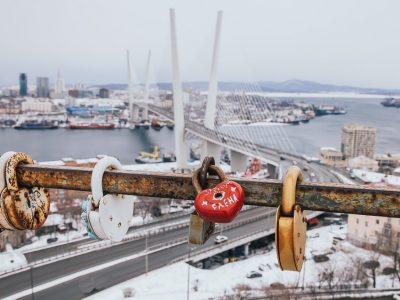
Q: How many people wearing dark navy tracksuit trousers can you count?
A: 0